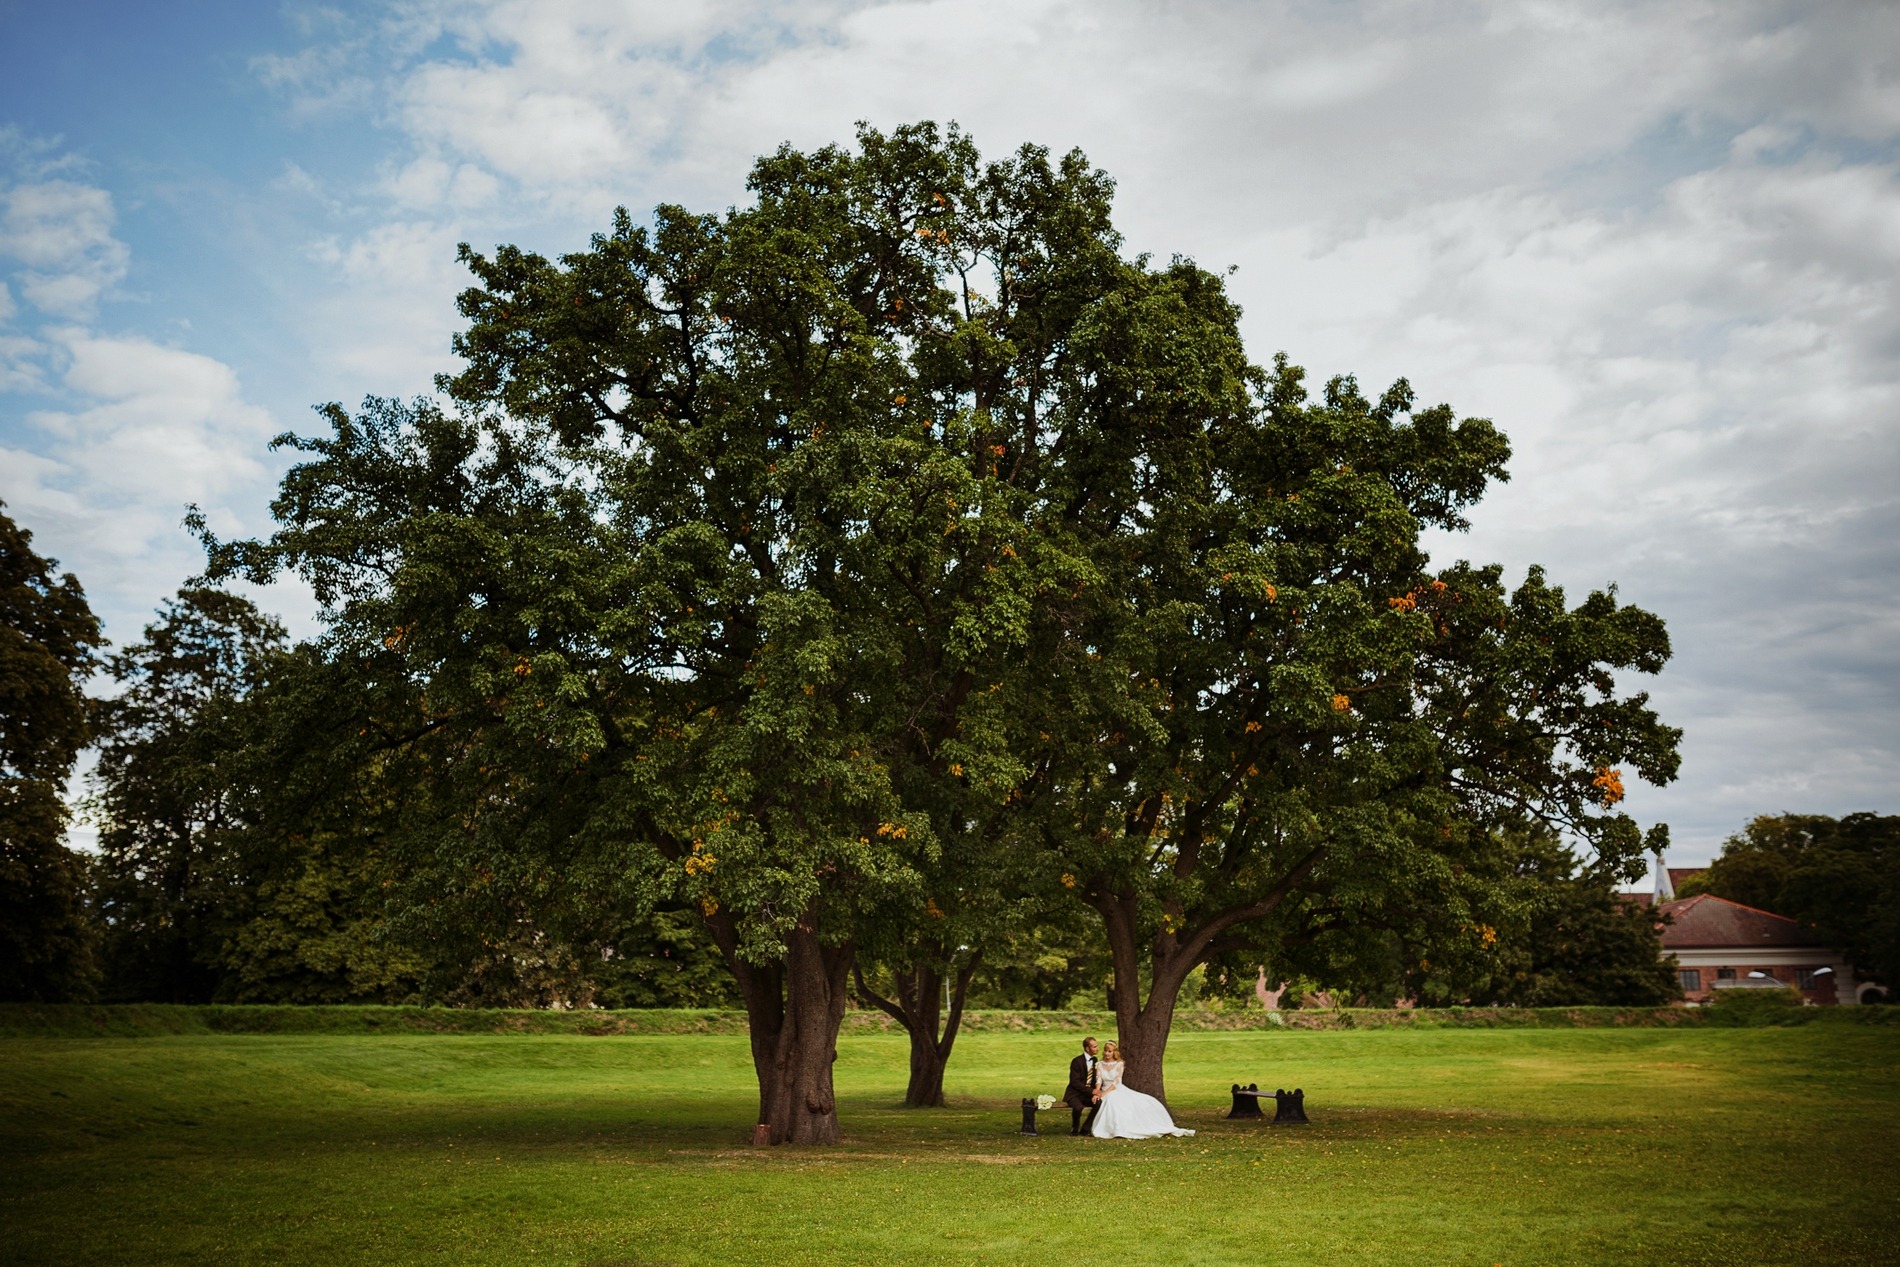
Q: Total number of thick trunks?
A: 3